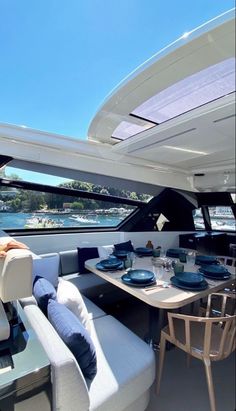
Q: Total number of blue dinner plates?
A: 8